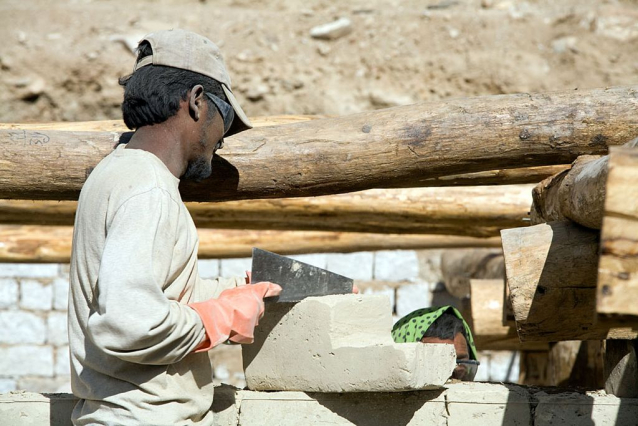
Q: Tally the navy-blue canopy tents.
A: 0